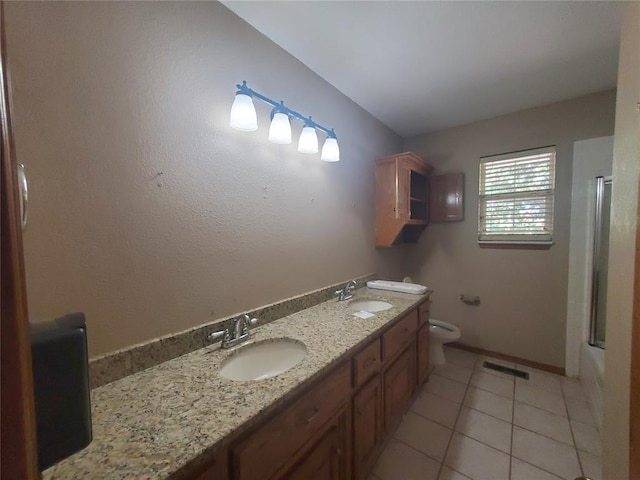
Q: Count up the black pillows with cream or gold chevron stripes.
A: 0